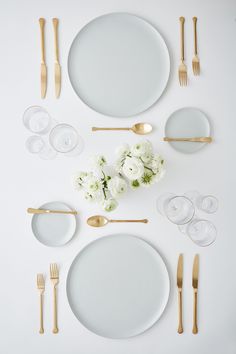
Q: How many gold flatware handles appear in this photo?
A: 12